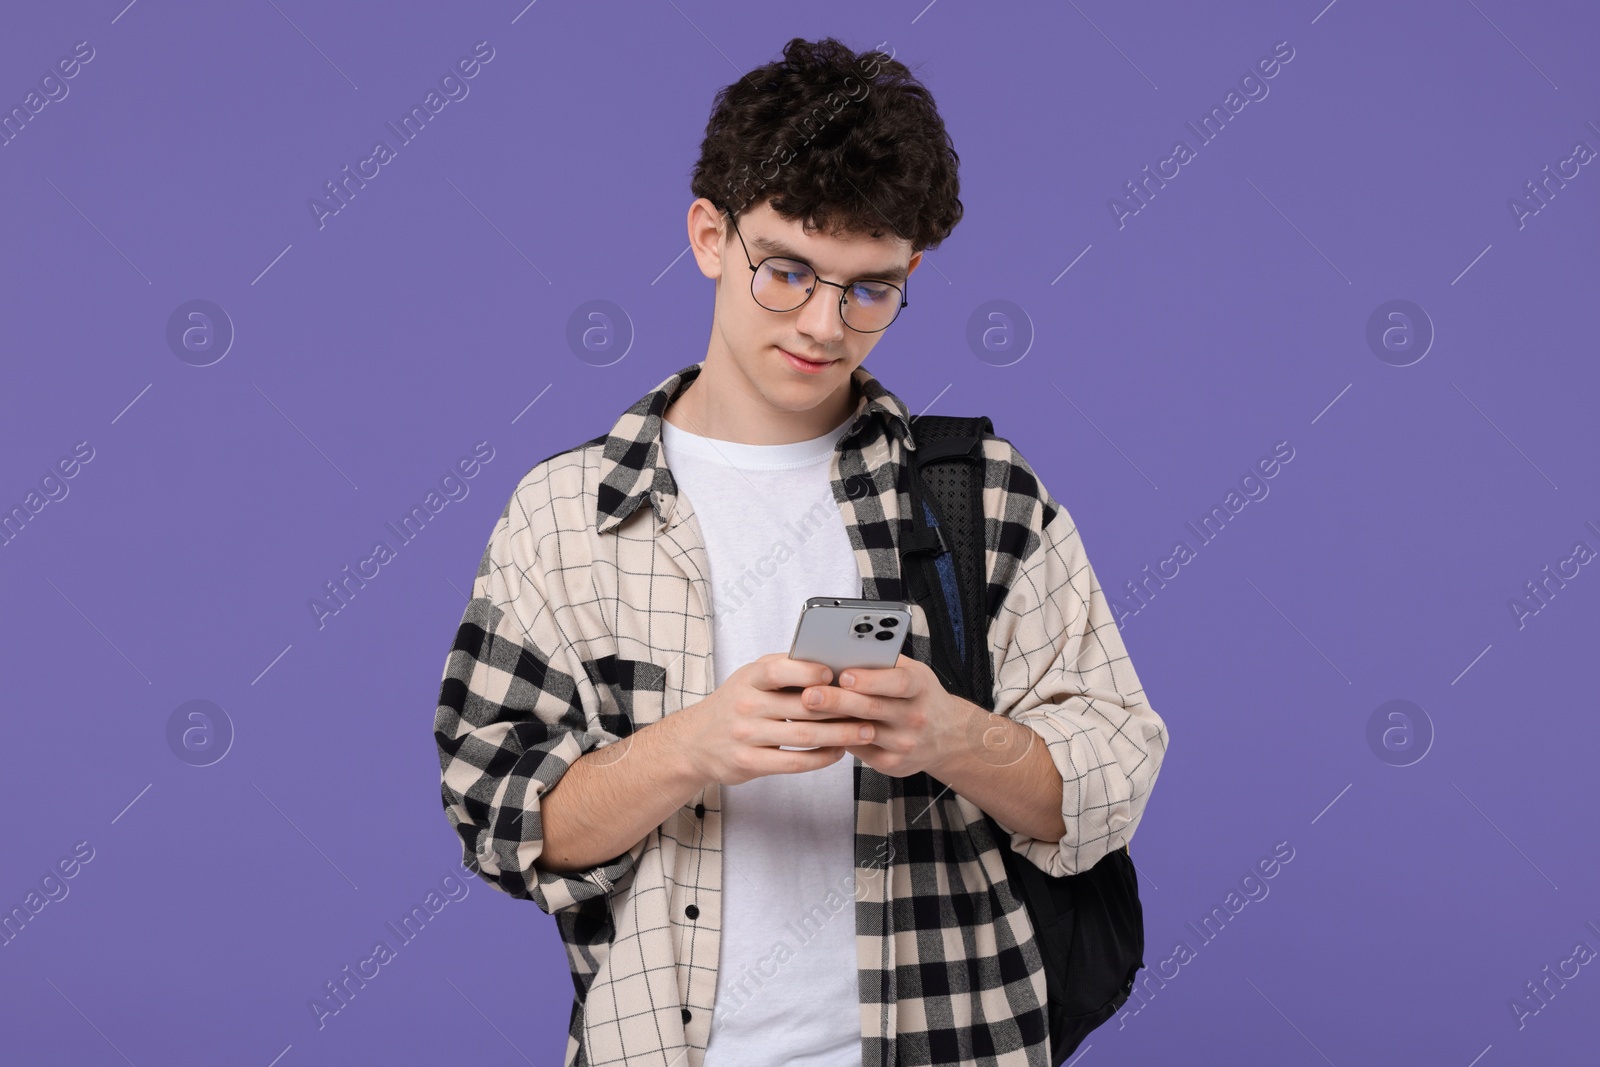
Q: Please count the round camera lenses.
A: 3